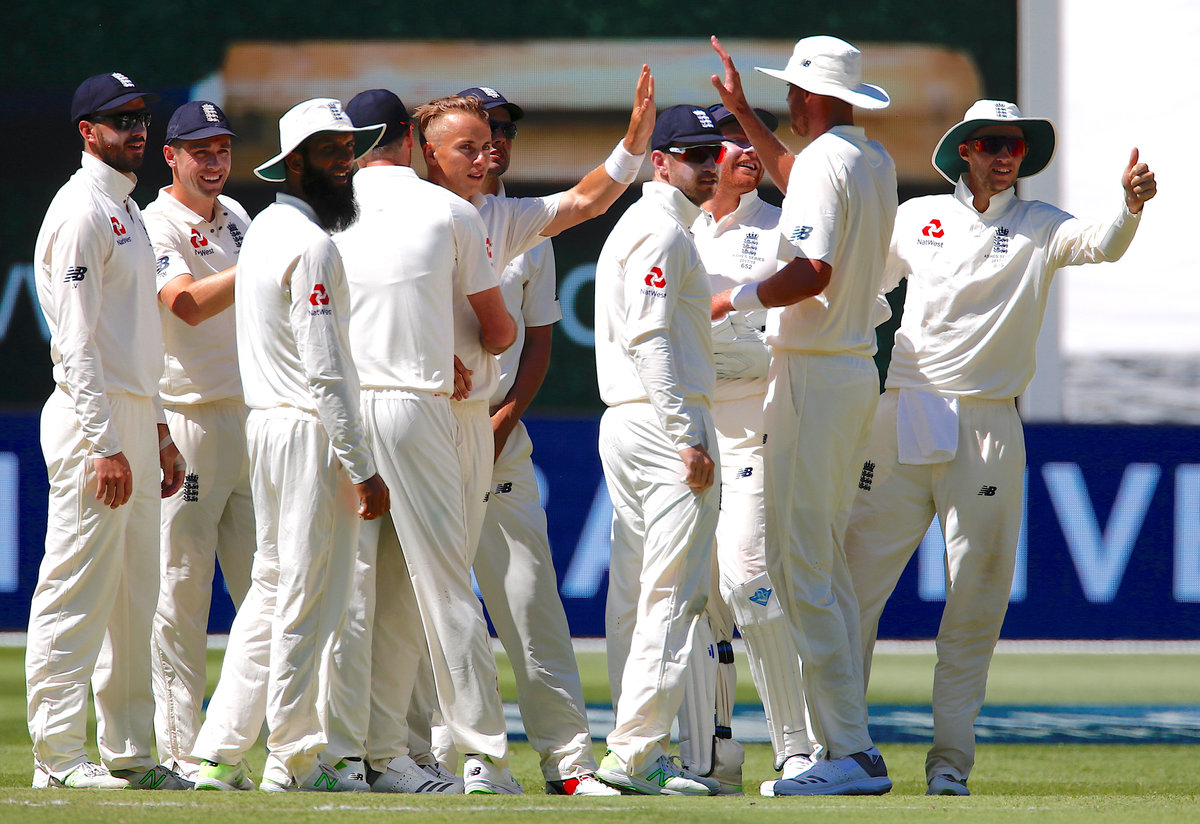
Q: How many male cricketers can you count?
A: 10